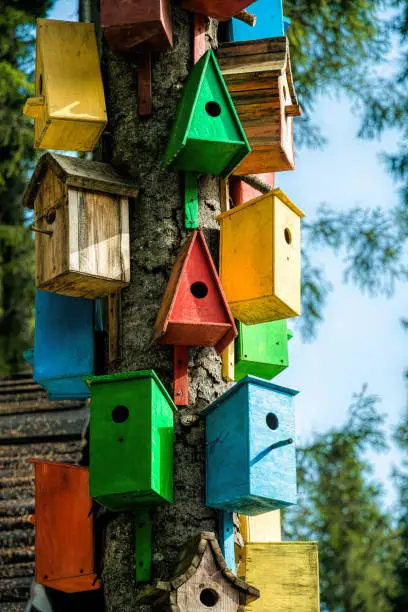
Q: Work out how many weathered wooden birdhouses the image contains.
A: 3